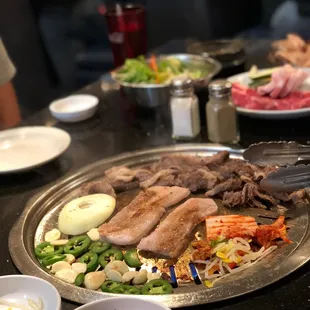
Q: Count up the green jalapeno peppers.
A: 11